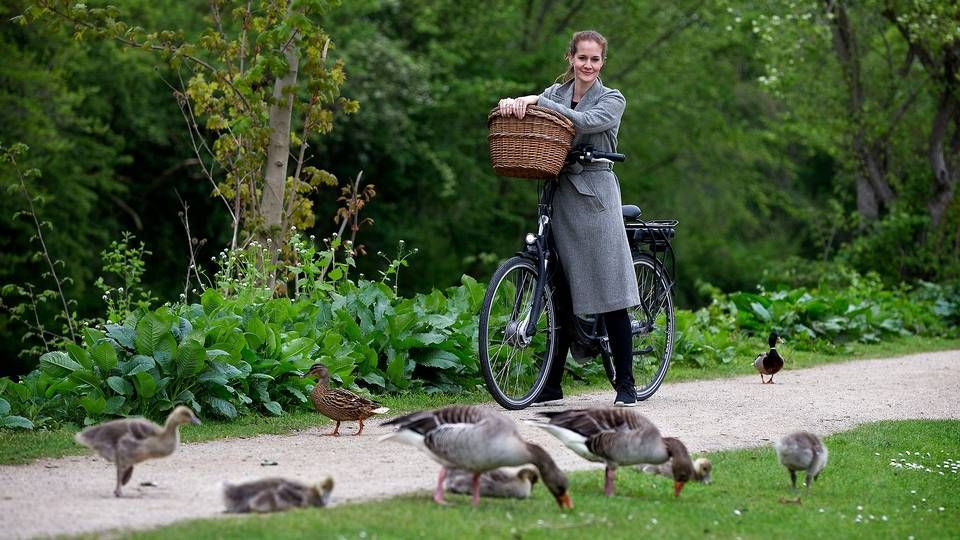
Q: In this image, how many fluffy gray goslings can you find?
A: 5